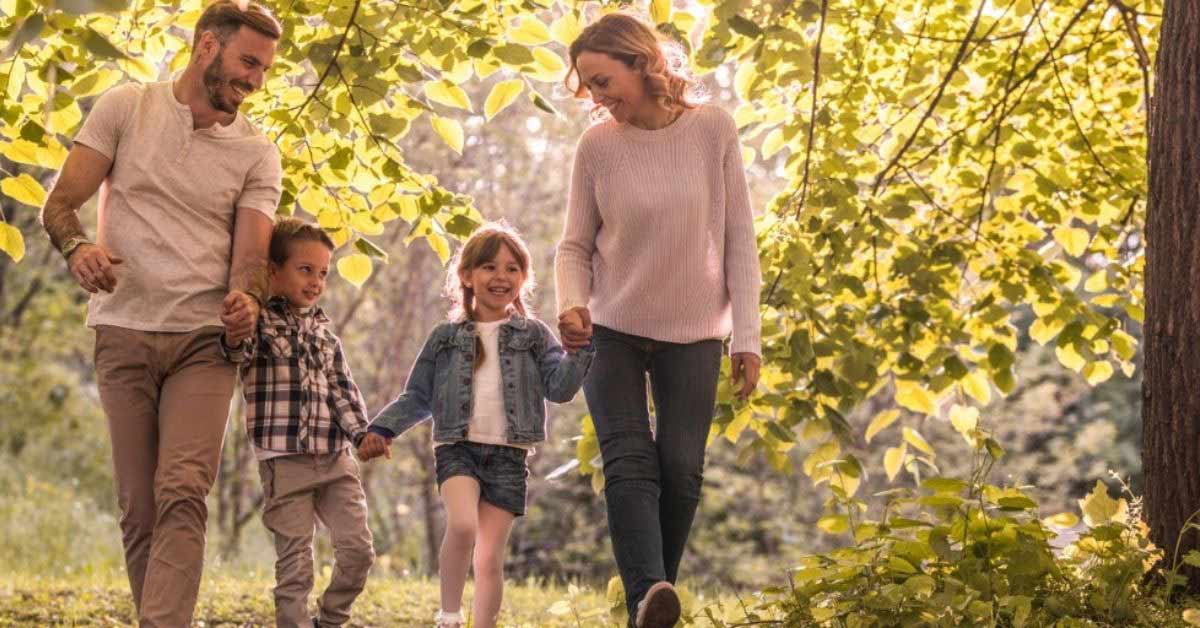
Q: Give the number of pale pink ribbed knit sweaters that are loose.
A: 1